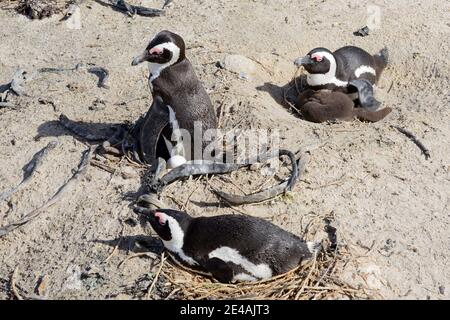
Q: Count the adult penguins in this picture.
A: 3